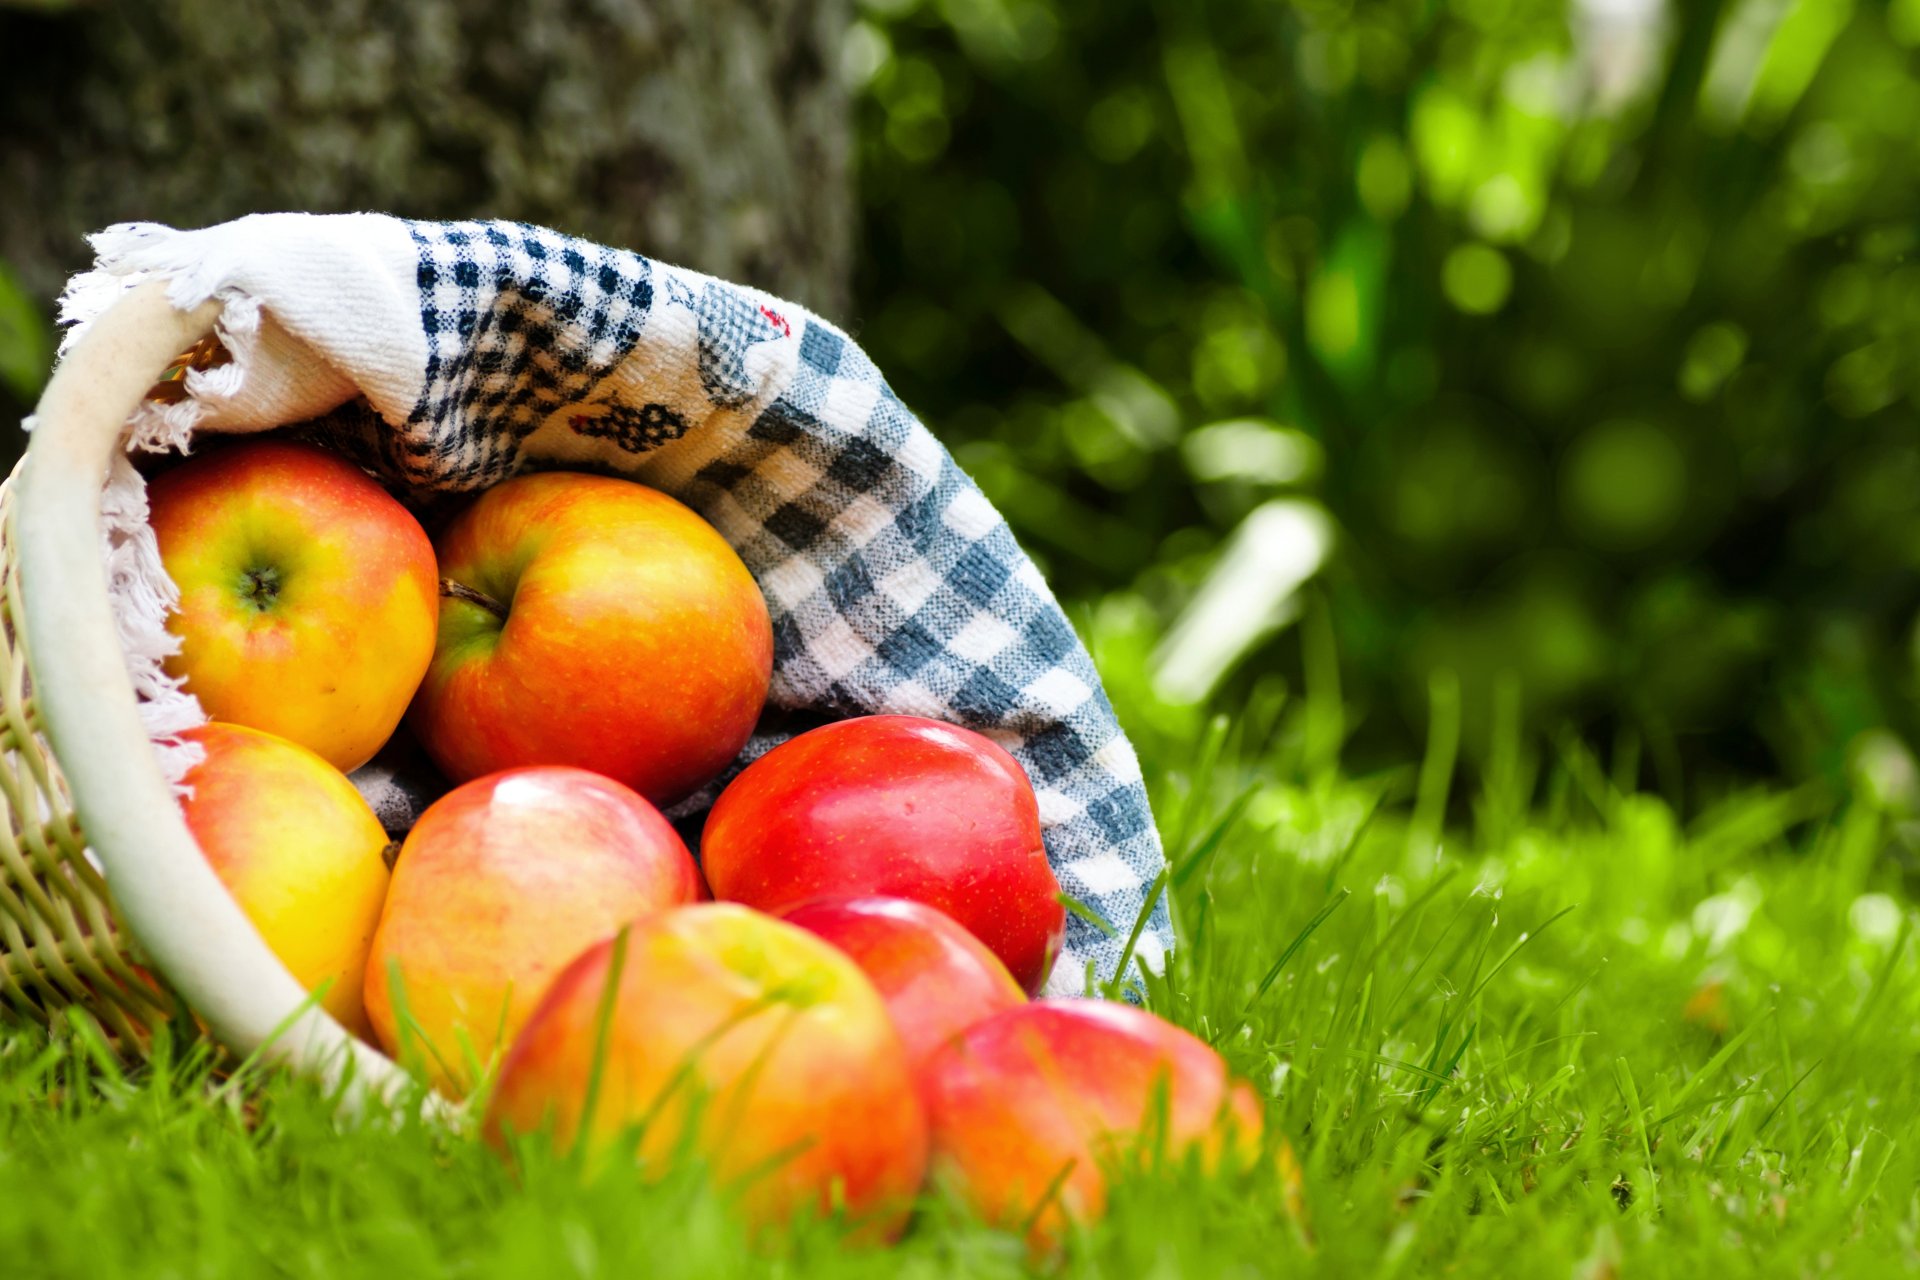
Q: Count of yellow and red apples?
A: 8